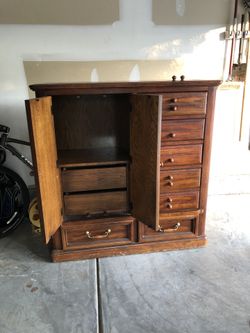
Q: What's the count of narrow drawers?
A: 5